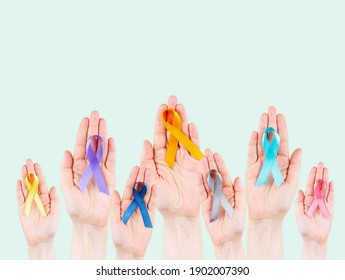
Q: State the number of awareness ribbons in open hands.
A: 7